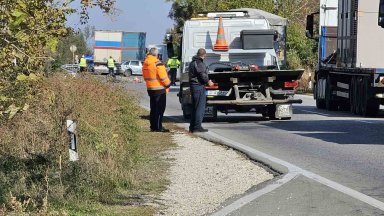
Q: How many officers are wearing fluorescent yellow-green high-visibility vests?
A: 3